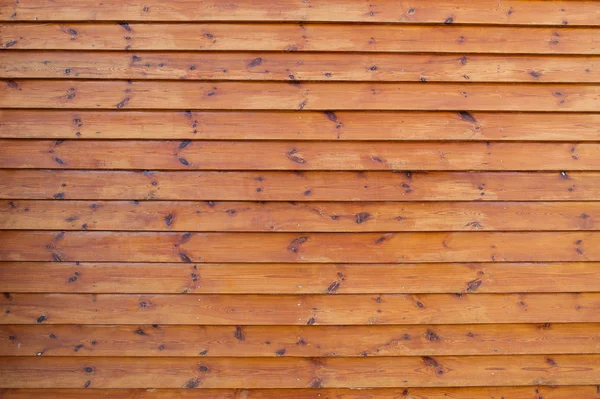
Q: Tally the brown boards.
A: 14